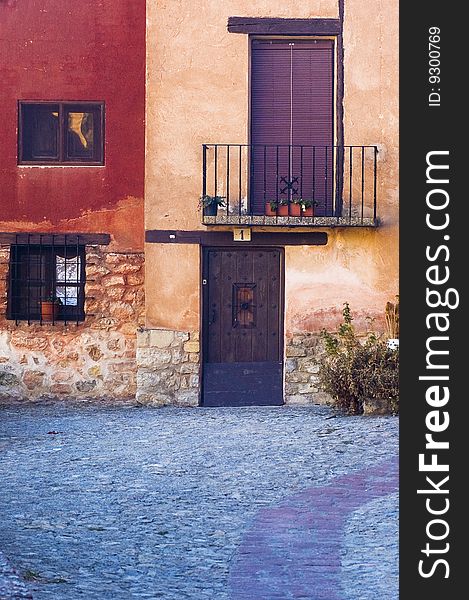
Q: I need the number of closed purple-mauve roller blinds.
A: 1